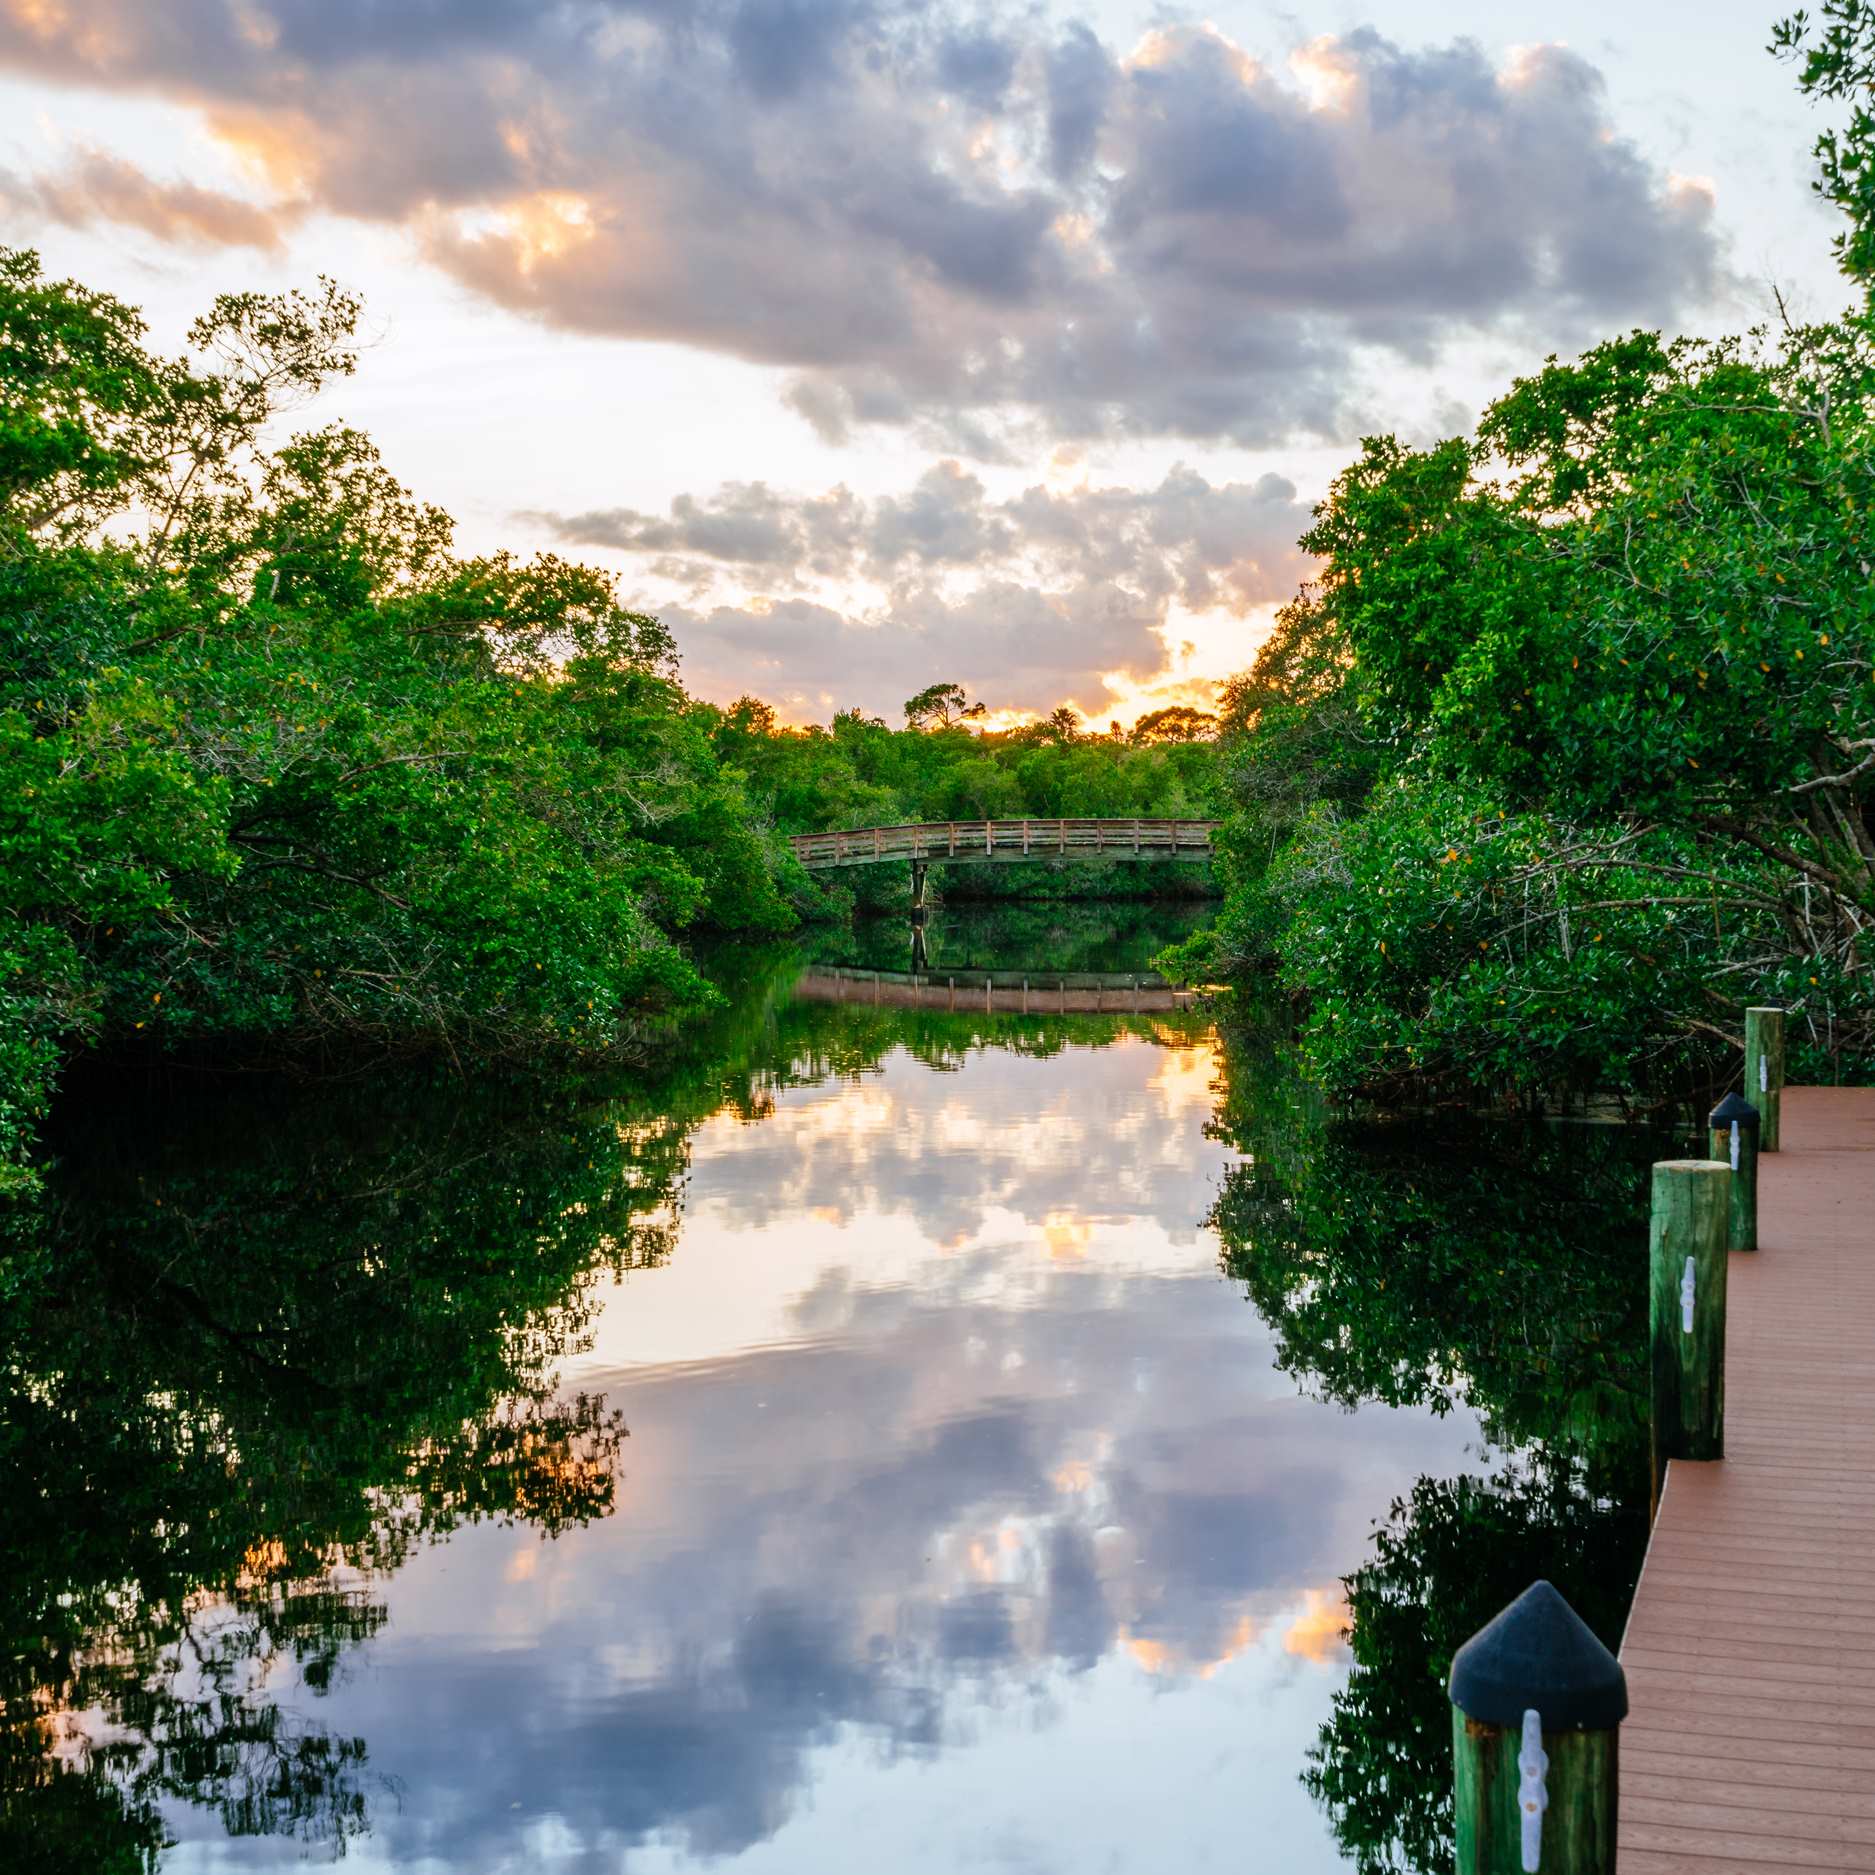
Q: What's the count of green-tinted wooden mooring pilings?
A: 4